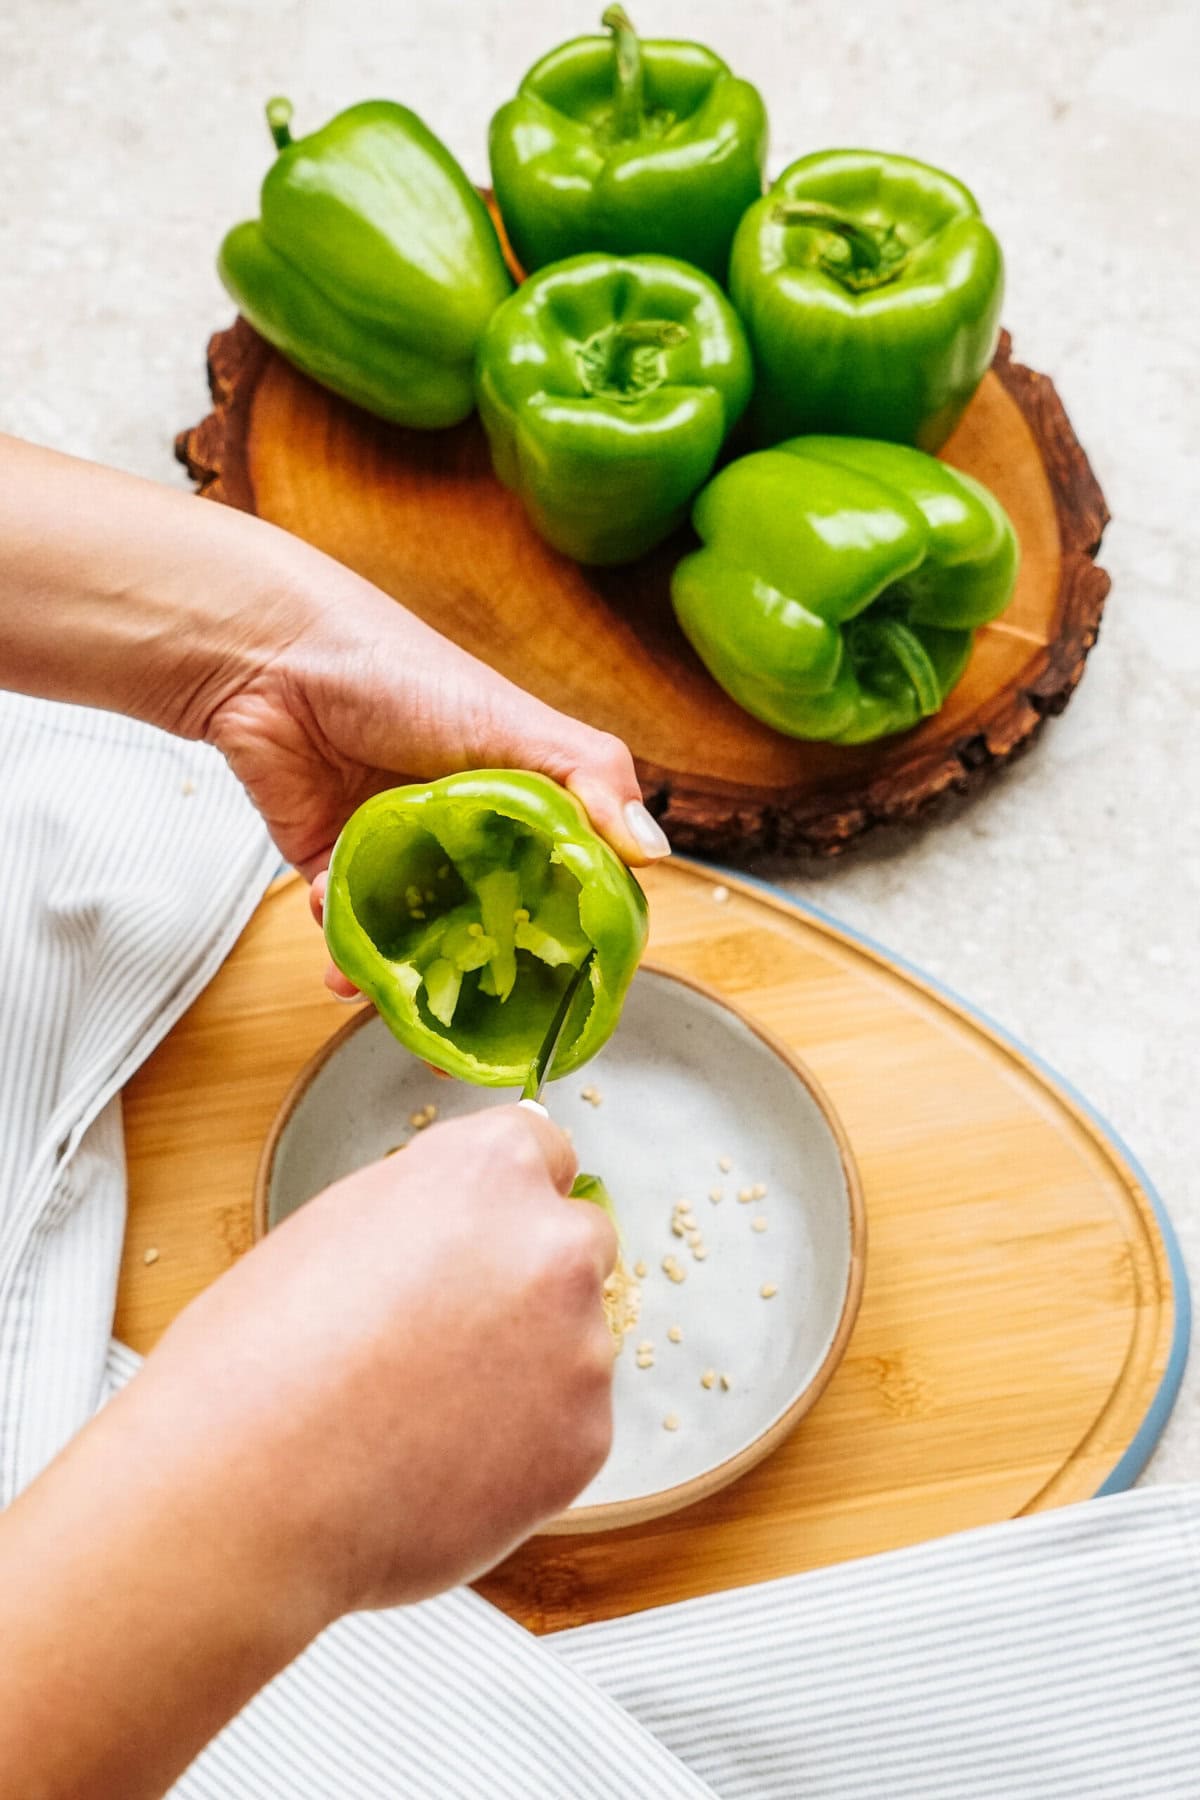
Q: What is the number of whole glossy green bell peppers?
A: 5